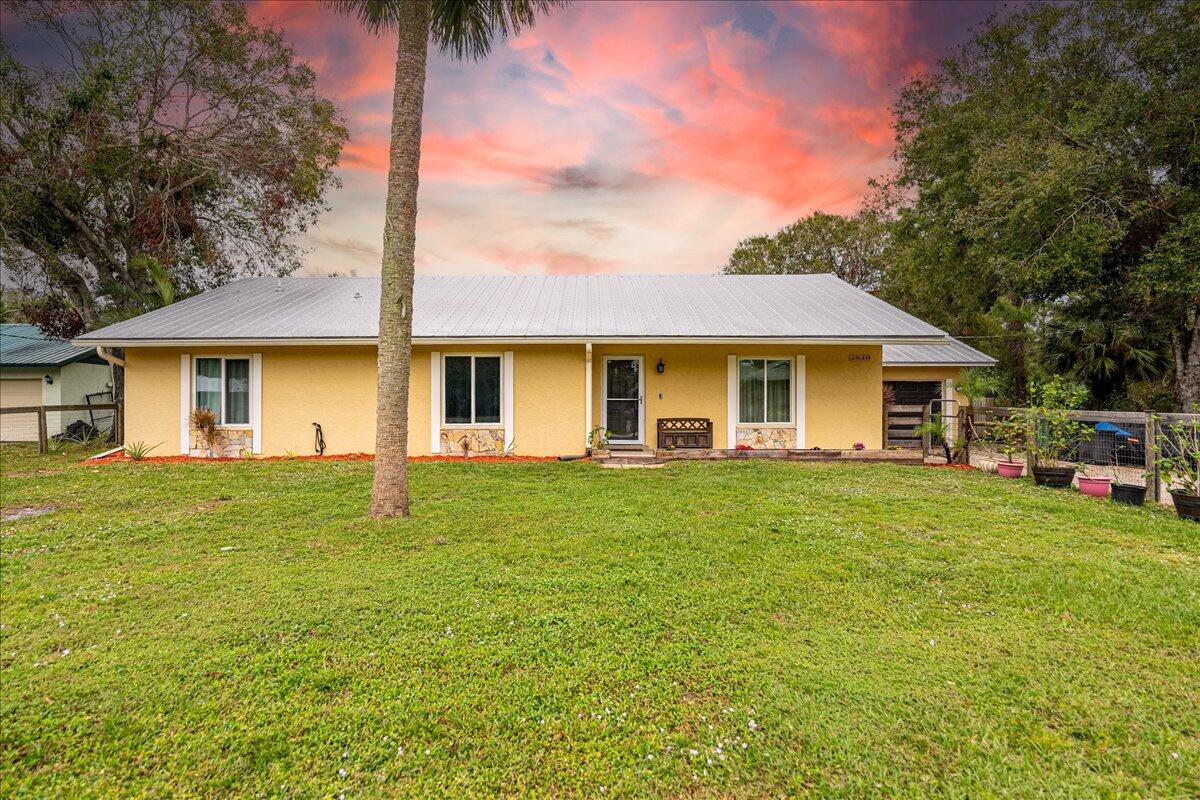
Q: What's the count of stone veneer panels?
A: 3